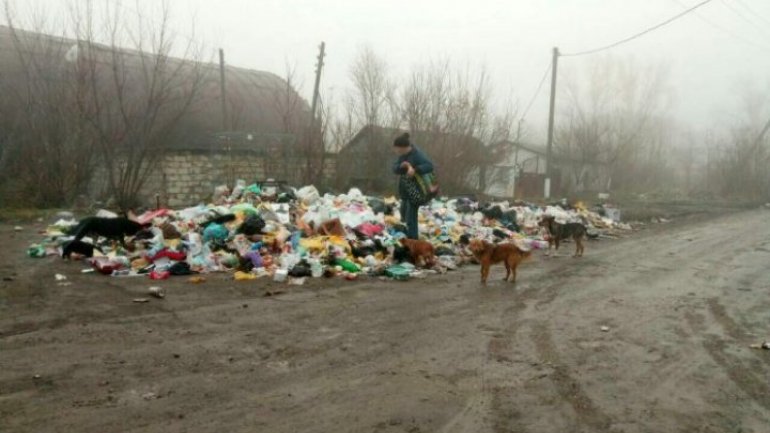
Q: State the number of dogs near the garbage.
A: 5